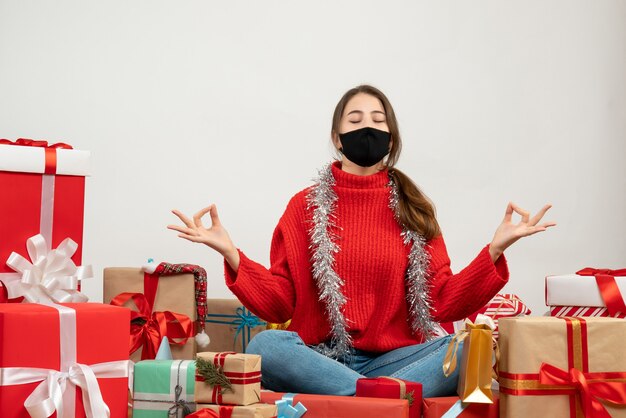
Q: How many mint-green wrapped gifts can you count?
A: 1